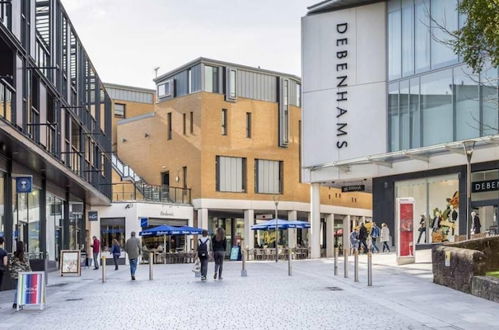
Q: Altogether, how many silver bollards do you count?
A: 8